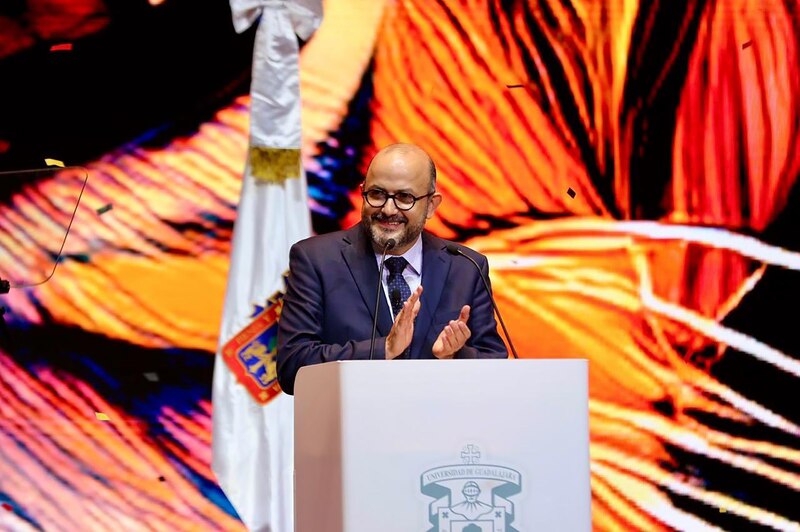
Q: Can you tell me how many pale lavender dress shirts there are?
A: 1